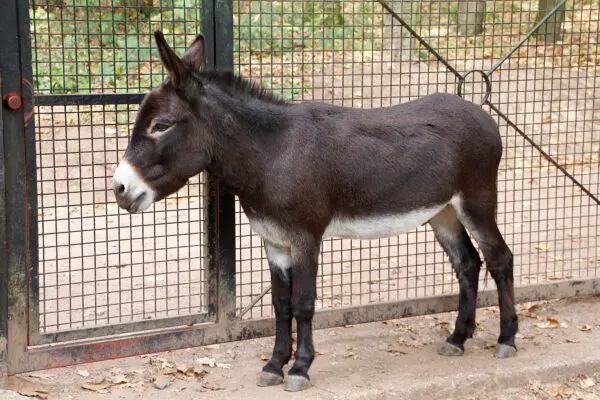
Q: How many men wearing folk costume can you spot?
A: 0